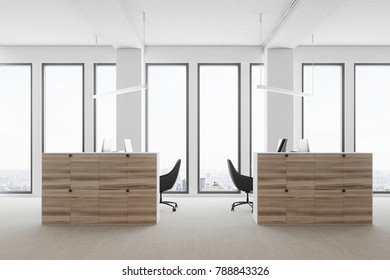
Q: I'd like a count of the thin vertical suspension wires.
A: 4